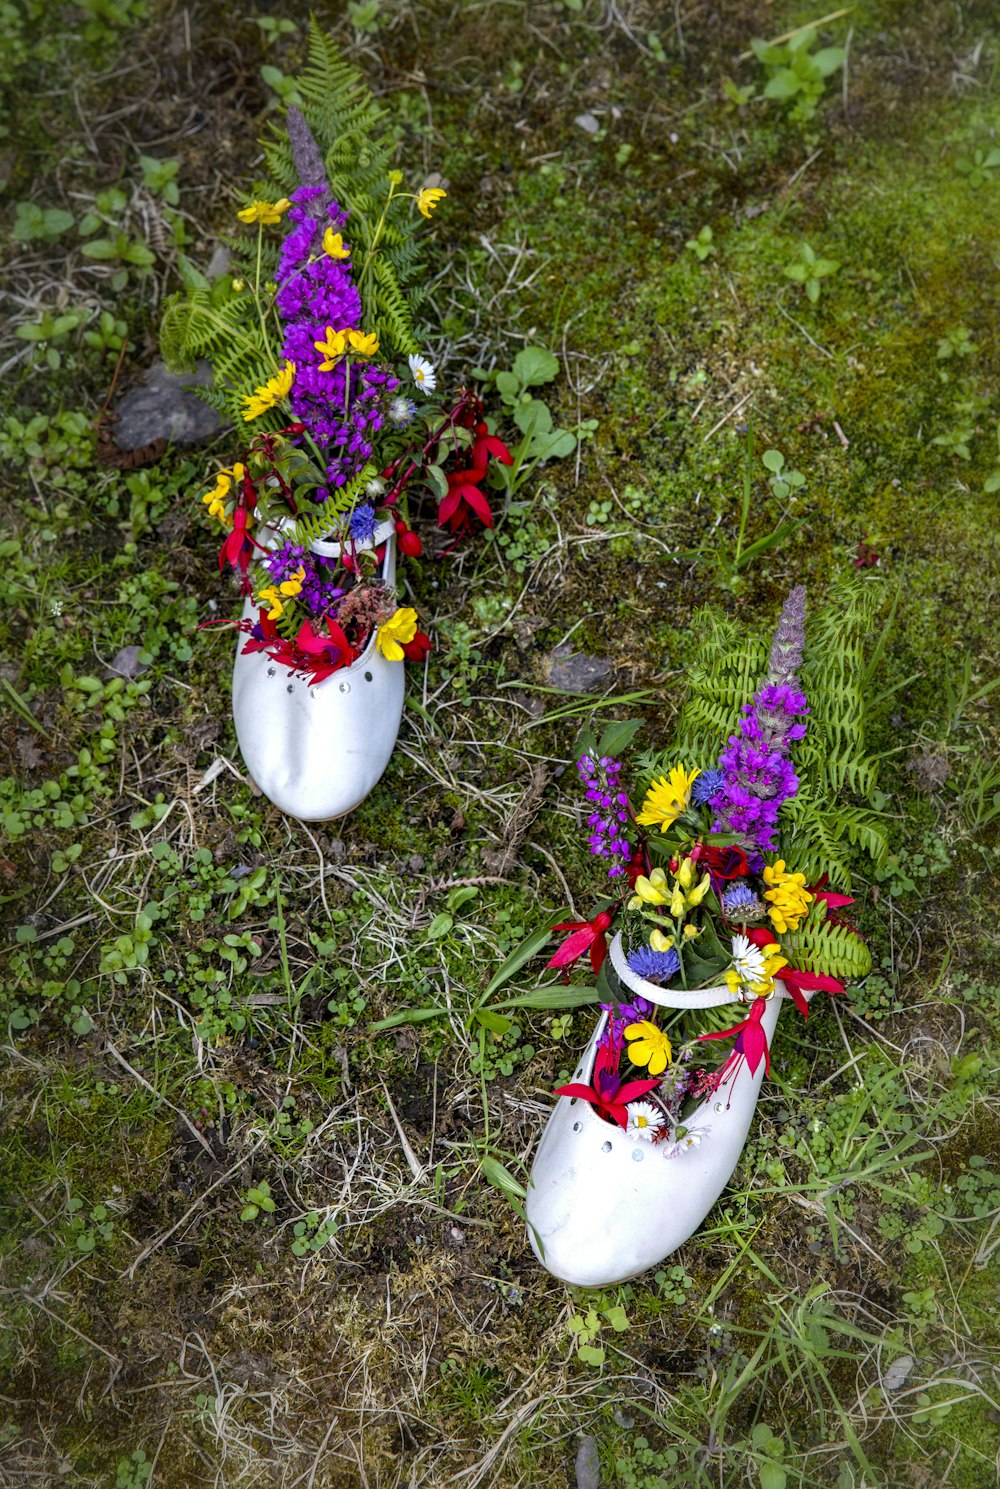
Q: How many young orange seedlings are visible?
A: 0